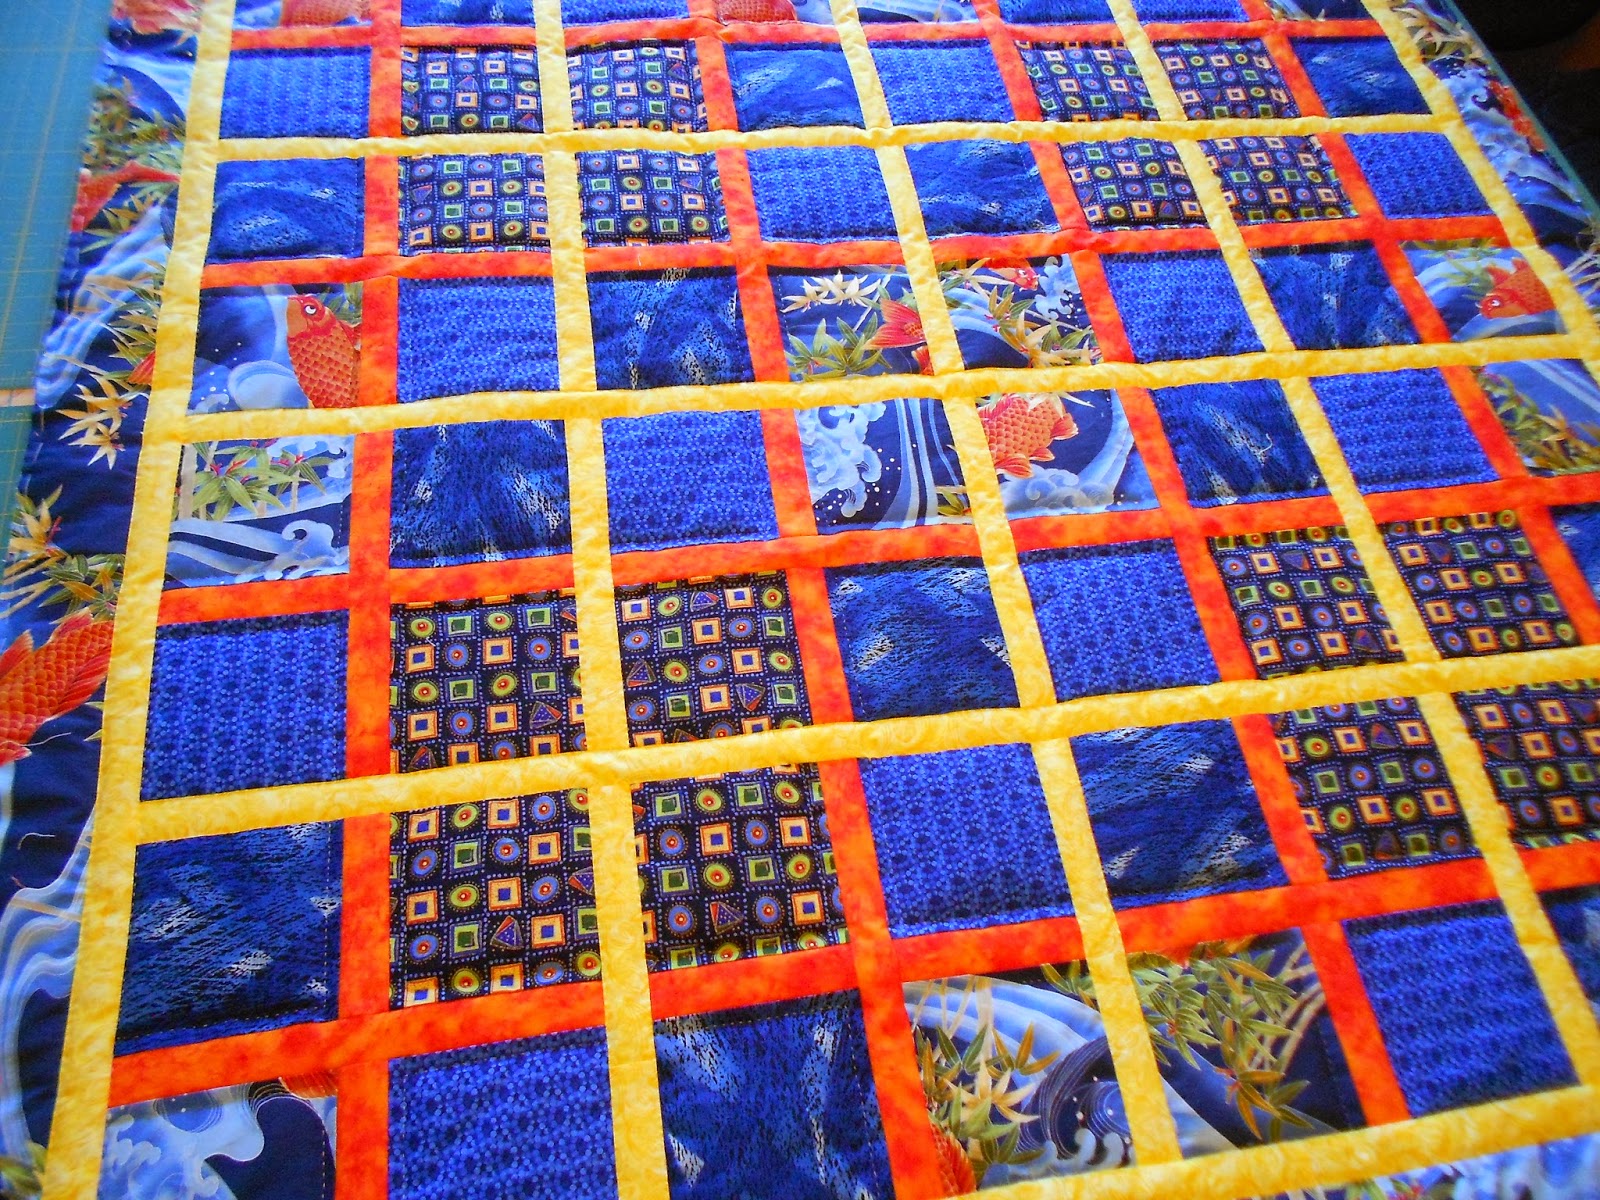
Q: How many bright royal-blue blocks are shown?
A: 15